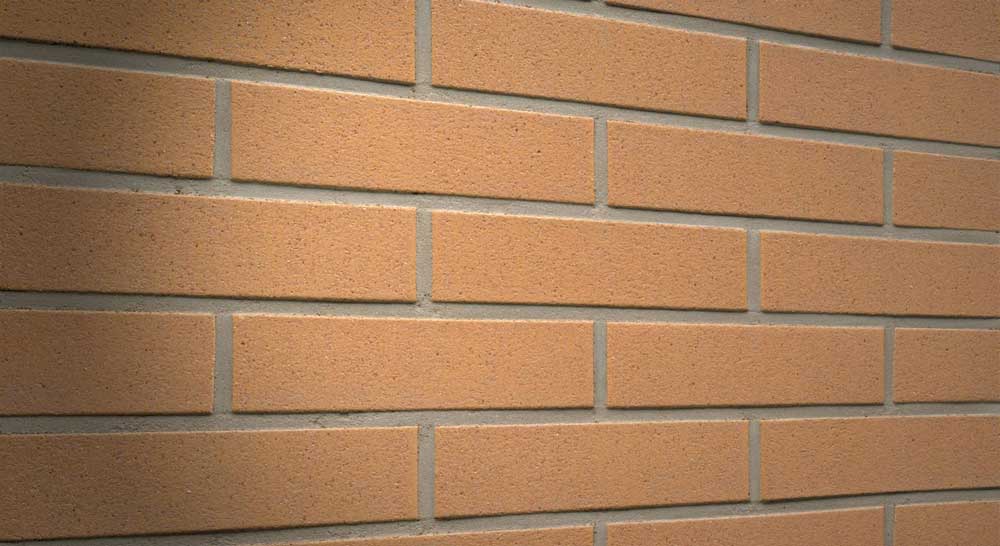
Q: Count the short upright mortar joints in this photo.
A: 15